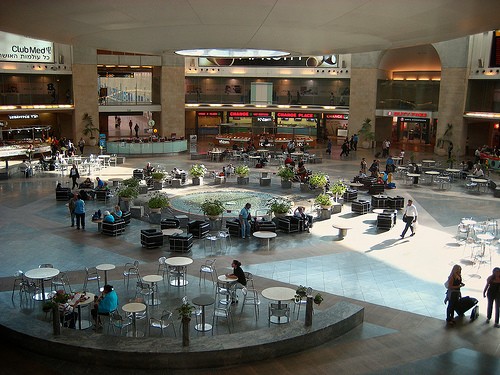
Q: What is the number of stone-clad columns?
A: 4